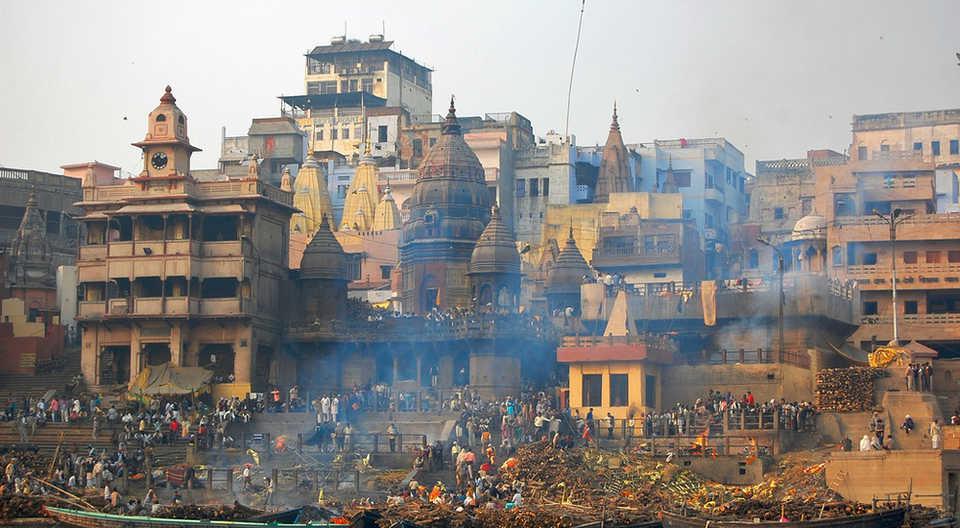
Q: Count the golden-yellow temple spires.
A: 3